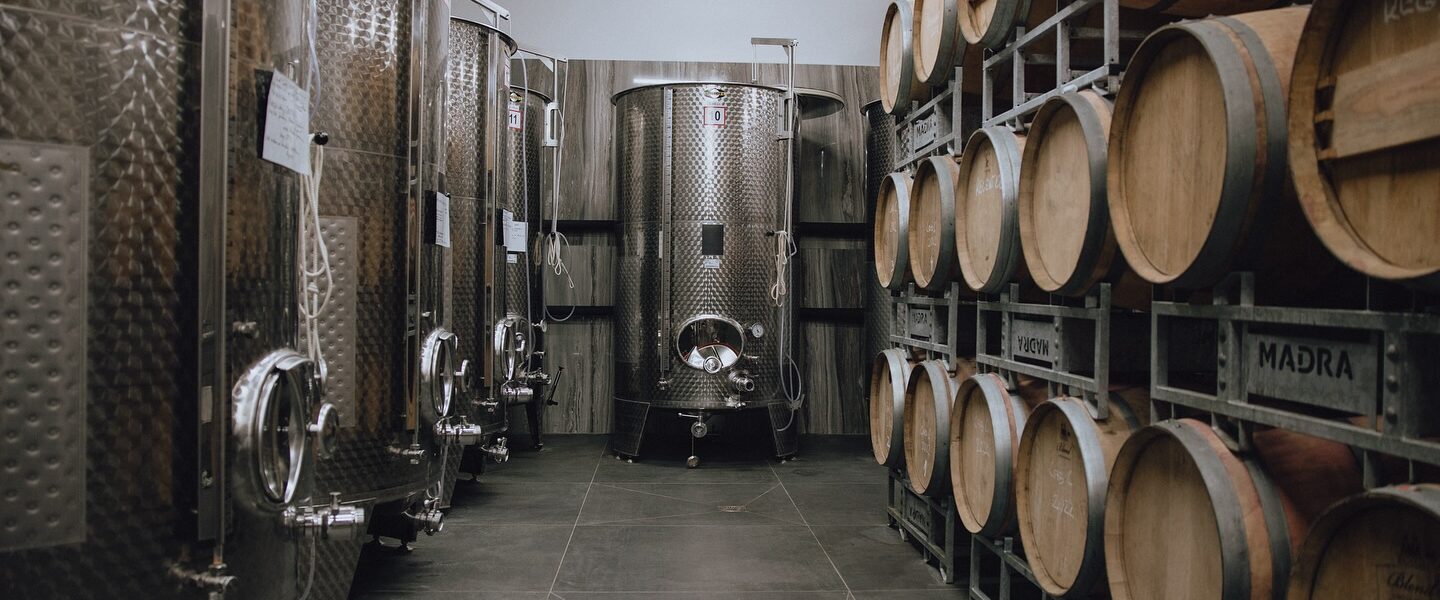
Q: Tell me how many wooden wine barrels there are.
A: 15